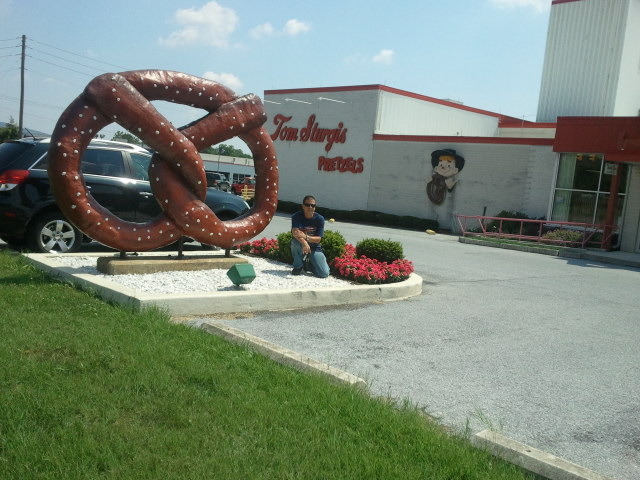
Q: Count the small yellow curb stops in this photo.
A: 2